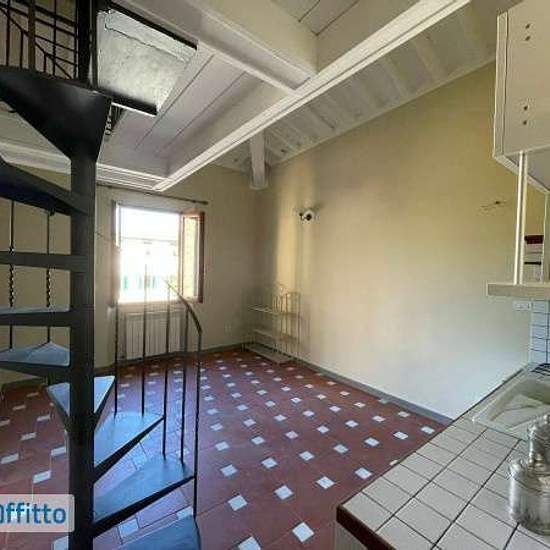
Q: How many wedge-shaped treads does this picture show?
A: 9